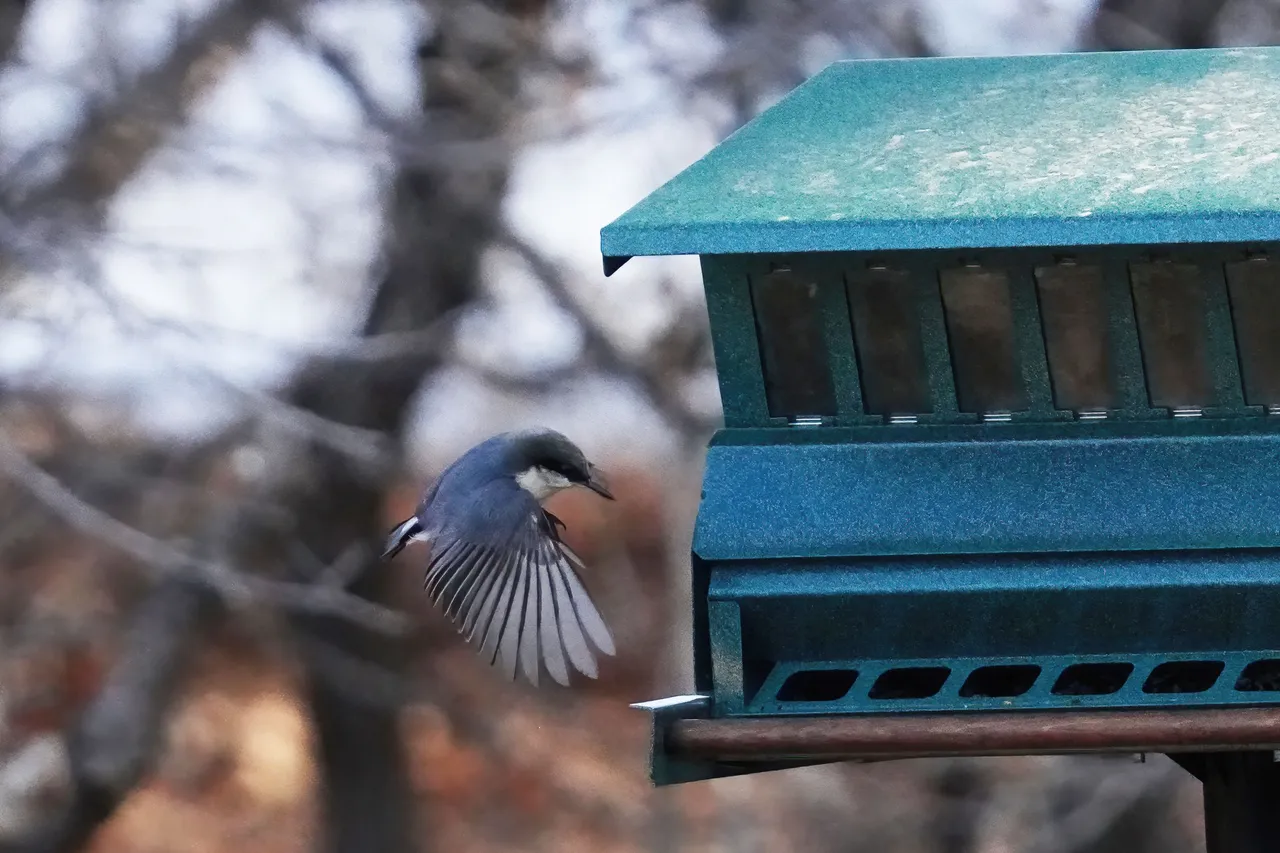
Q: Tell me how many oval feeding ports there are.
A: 6